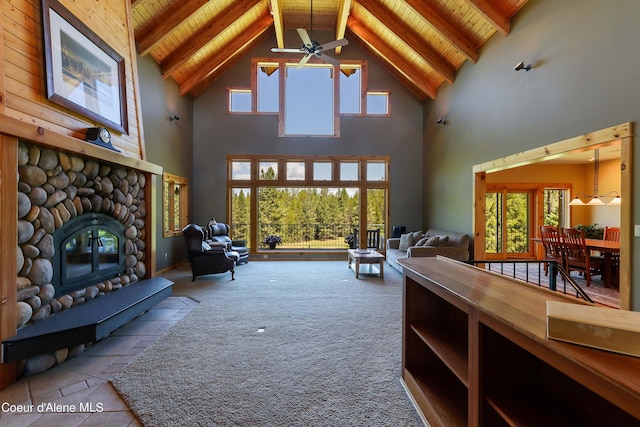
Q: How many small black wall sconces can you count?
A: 3